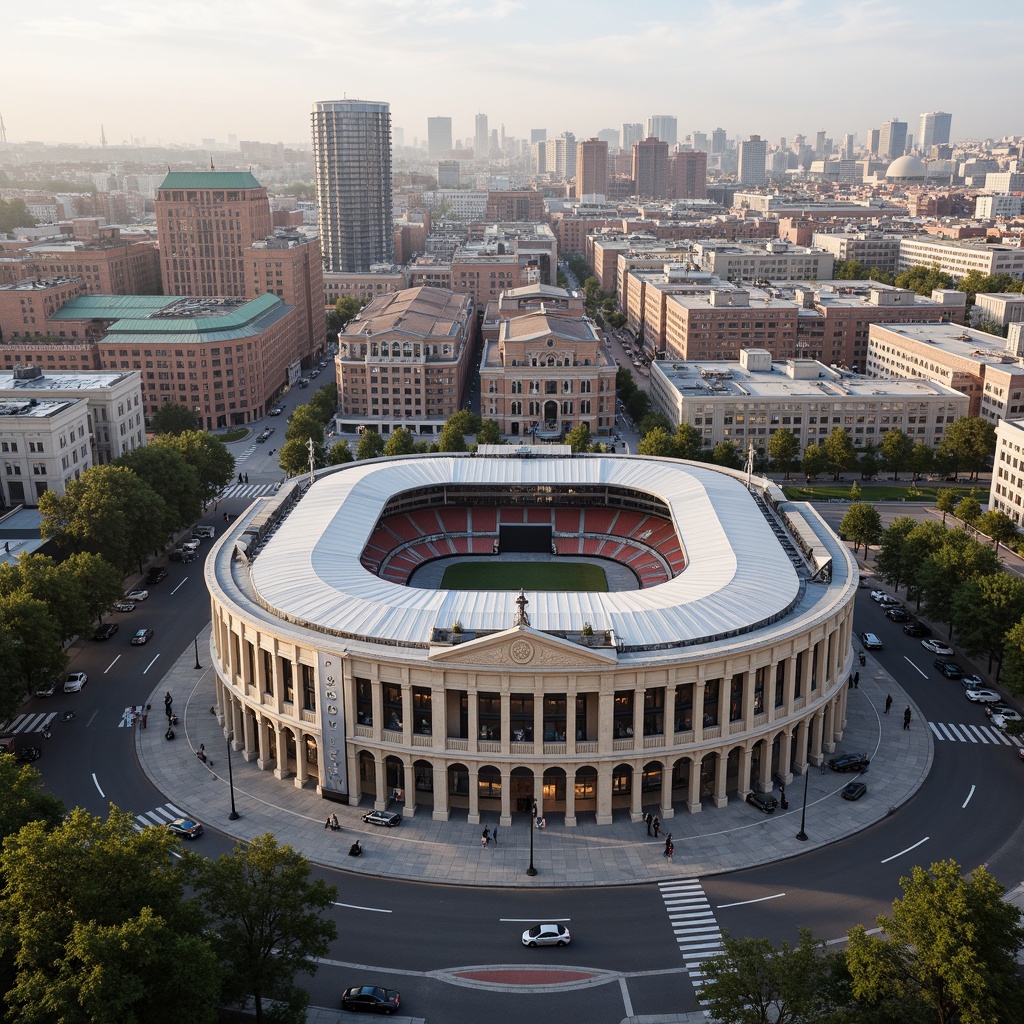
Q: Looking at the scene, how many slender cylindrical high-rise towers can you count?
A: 1